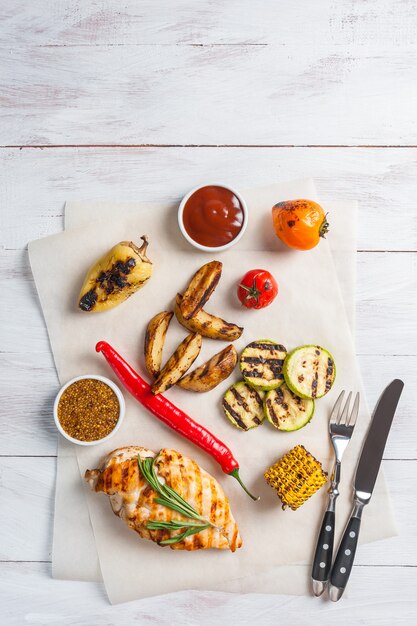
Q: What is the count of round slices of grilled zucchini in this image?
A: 4